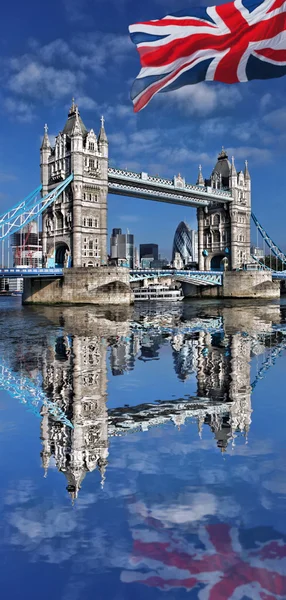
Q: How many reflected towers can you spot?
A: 2